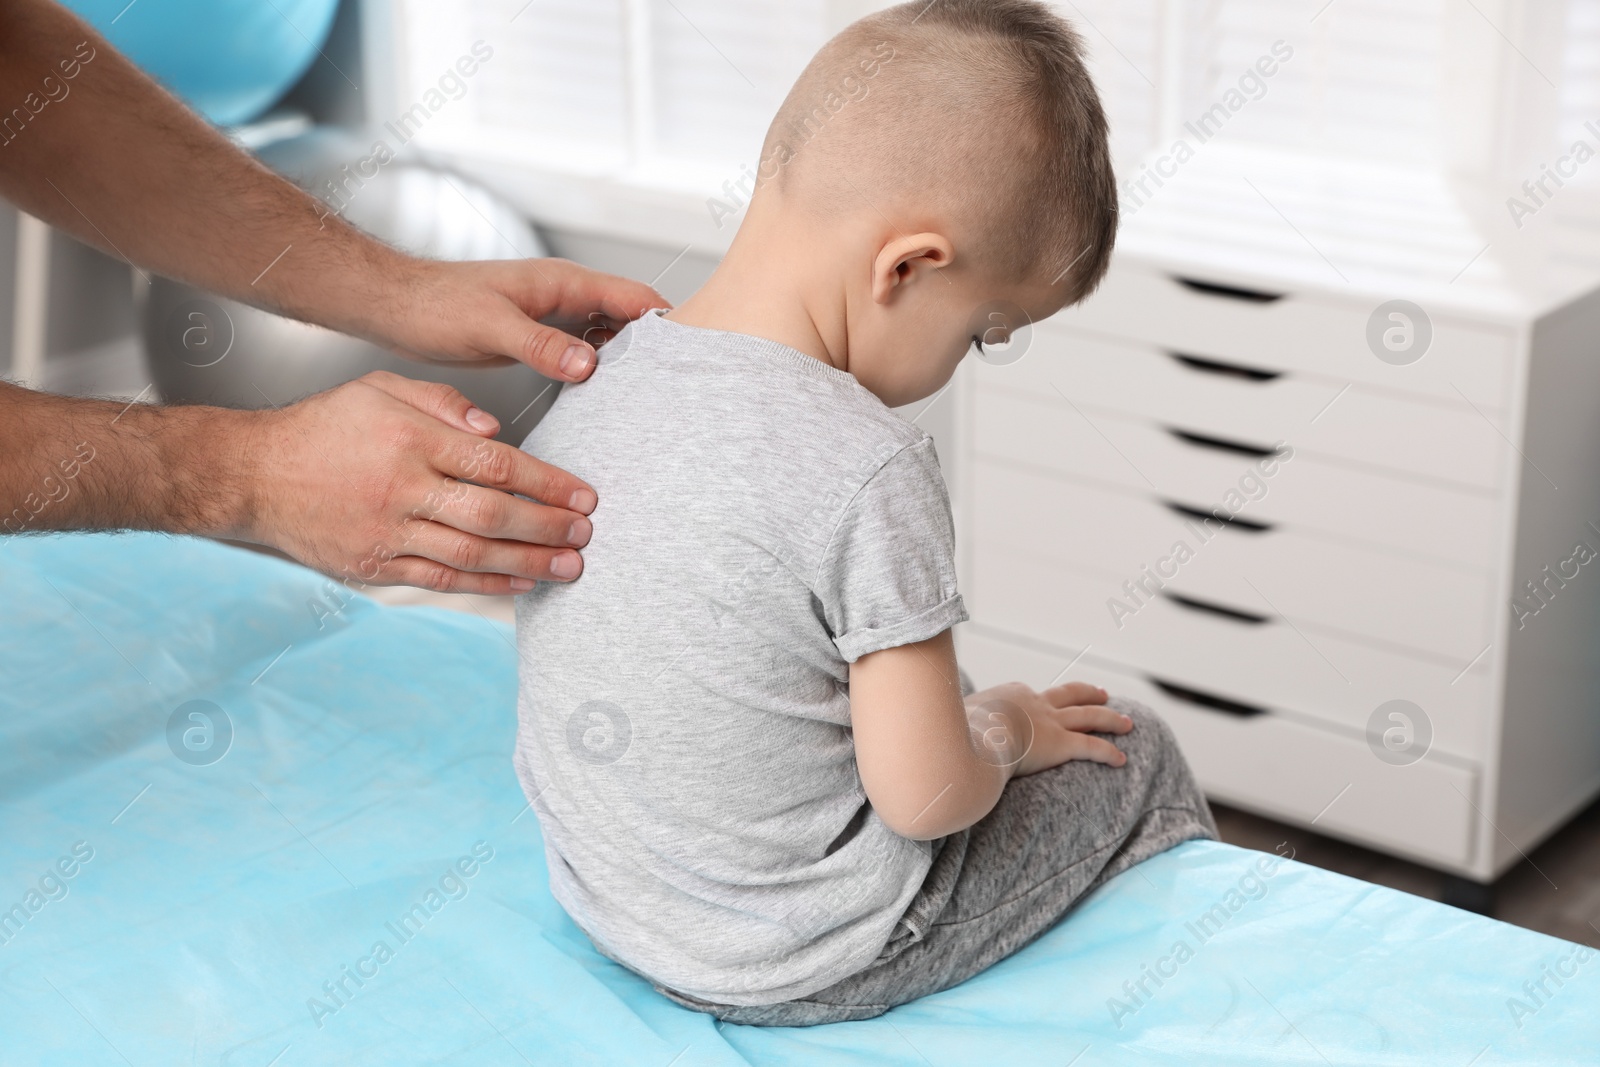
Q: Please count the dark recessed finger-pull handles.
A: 6